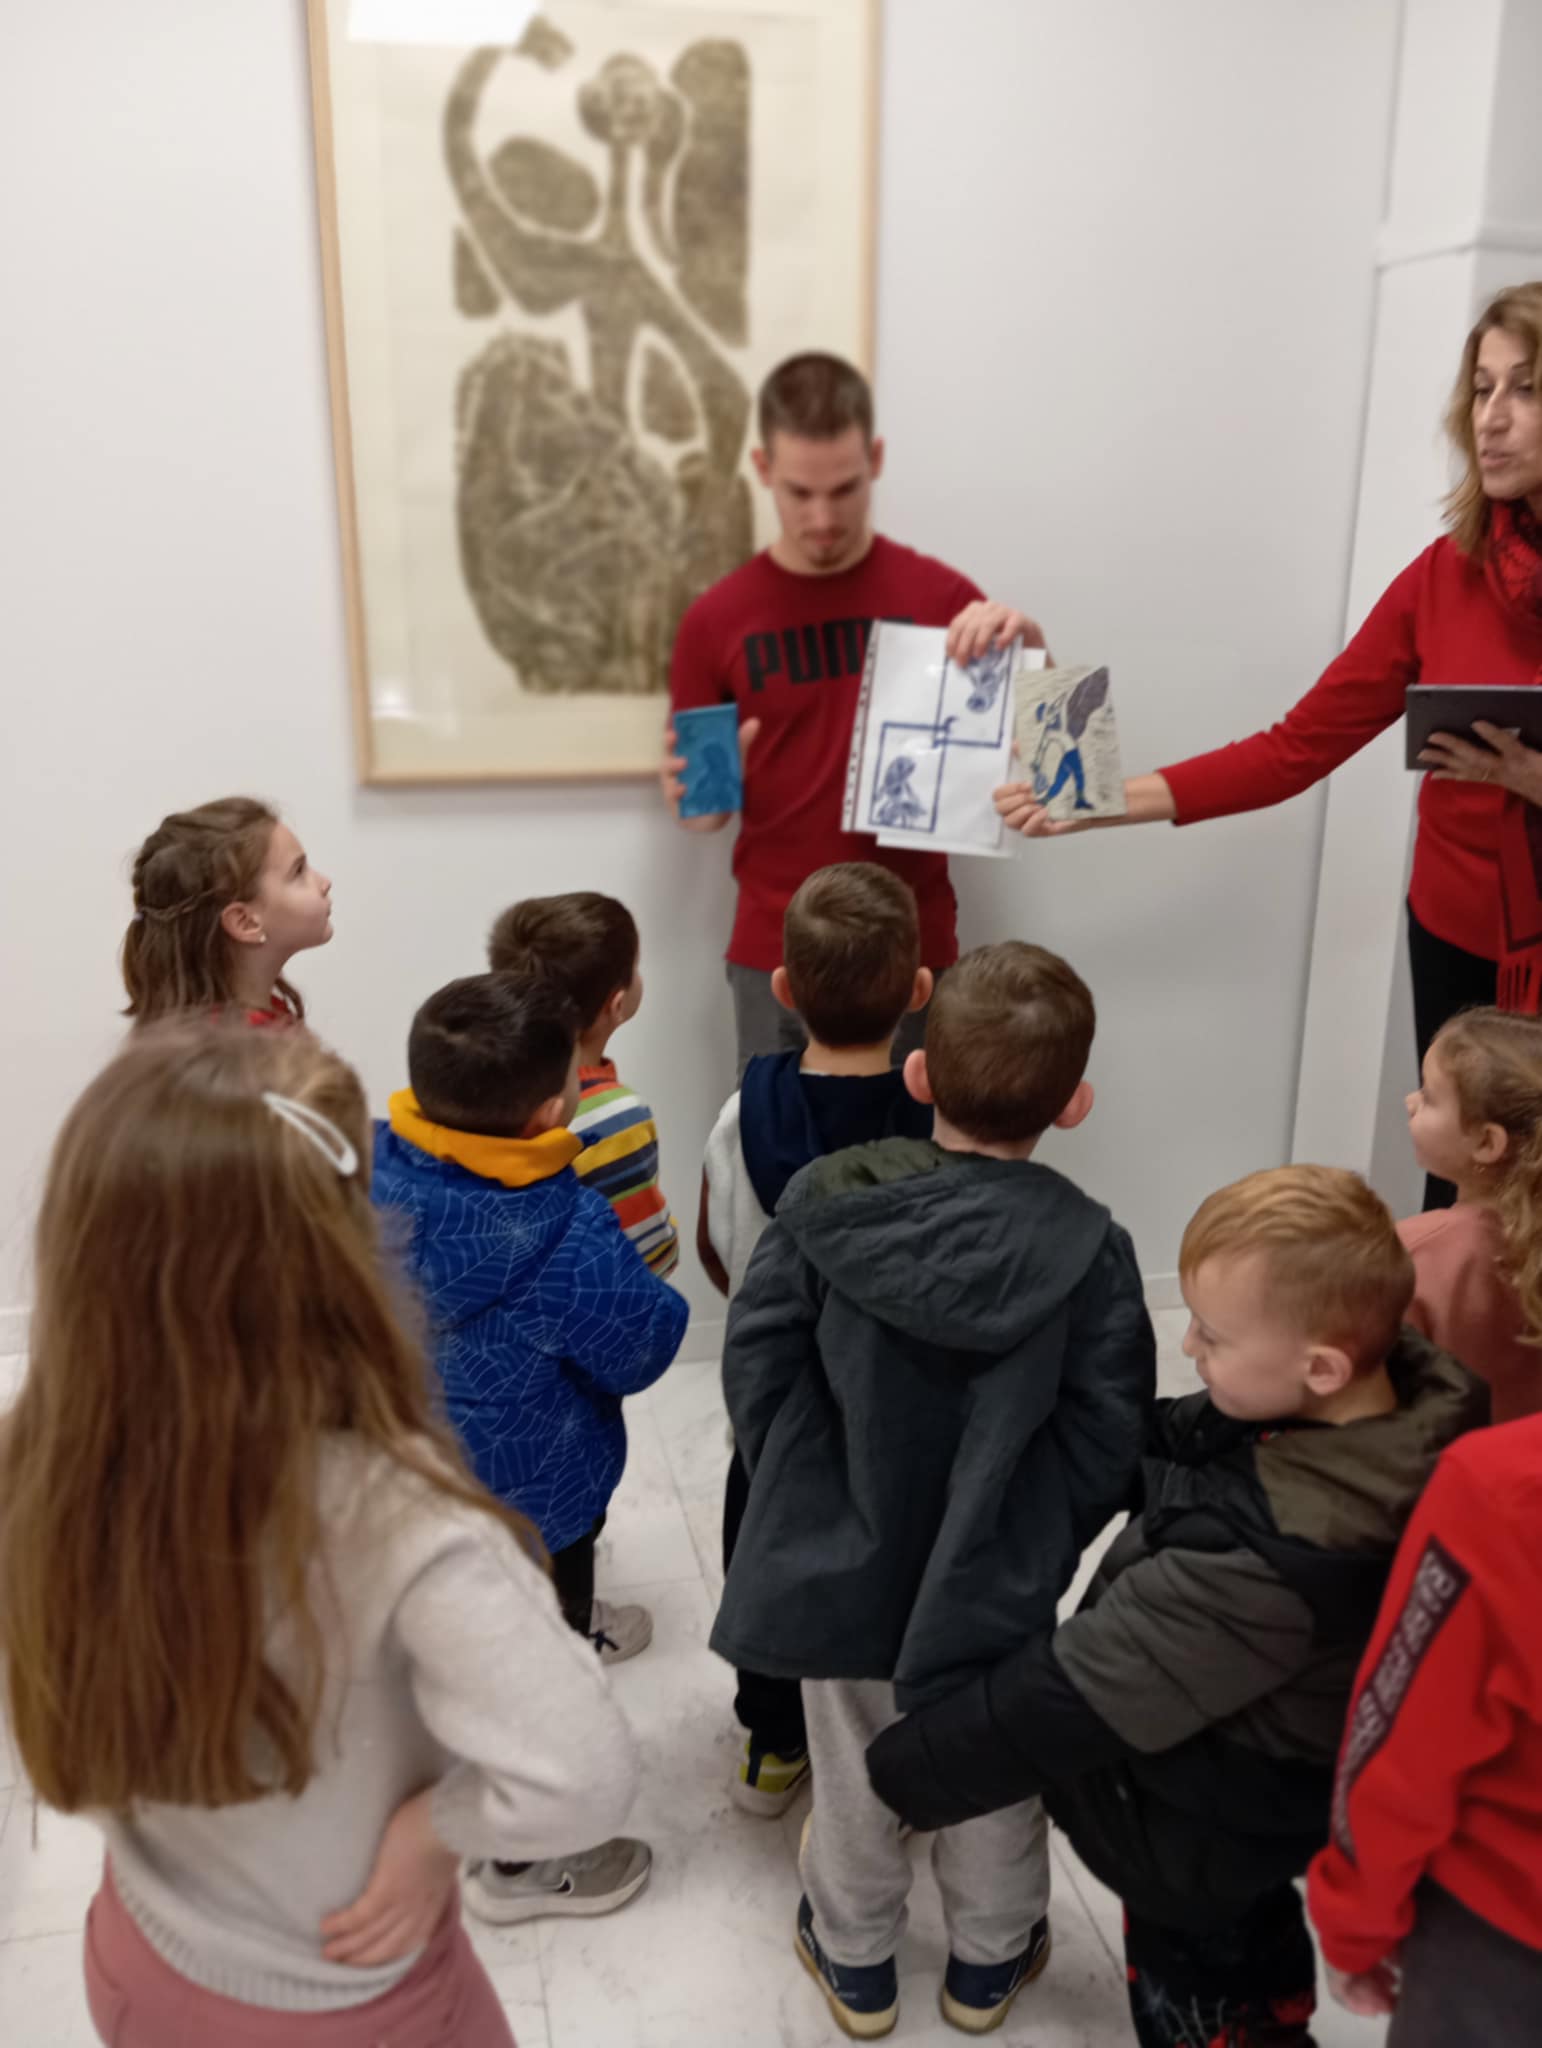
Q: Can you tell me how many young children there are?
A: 9